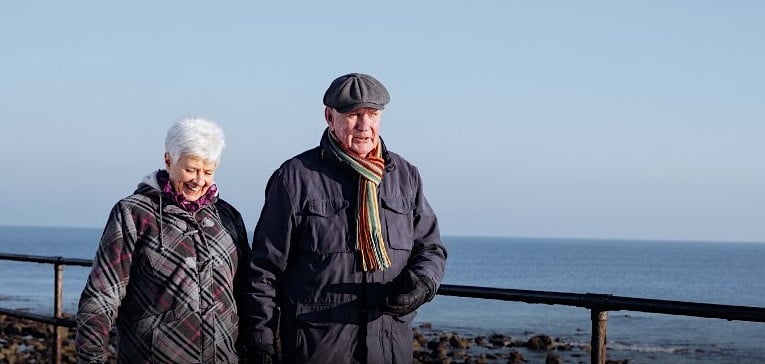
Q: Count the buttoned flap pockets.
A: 2